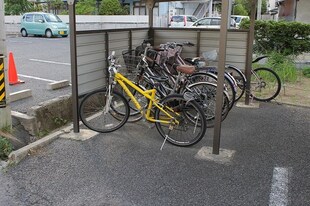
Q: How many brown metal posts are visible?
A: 4